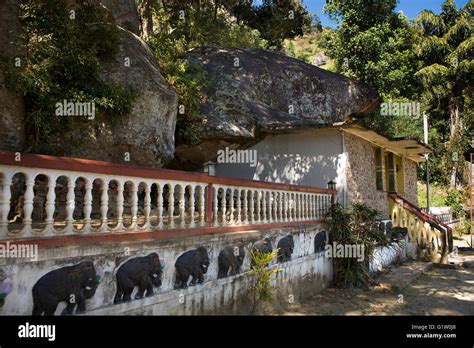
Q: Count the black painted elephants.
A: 7